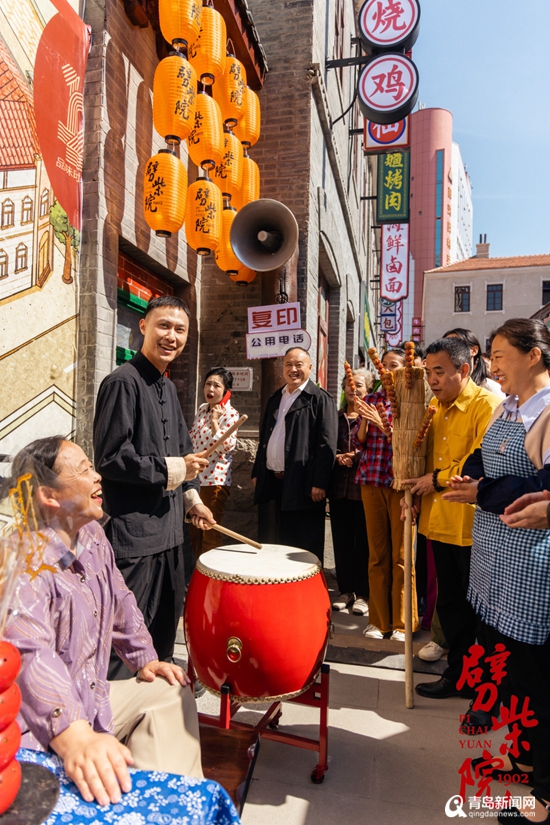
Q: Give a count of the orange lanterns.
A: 12